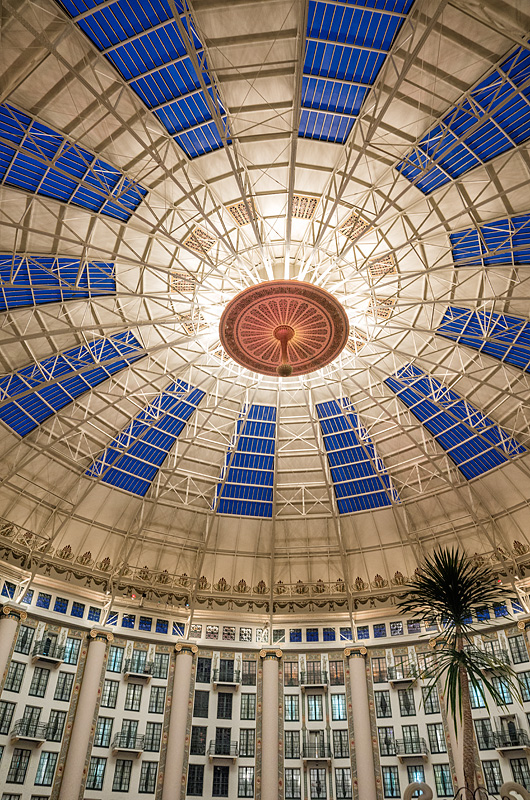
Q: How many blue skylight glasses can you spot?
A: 12